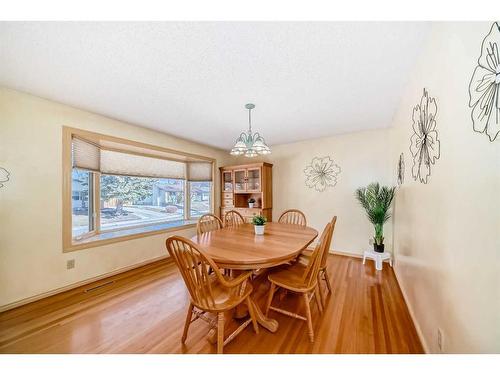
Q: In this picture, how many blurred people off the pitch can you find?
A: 0